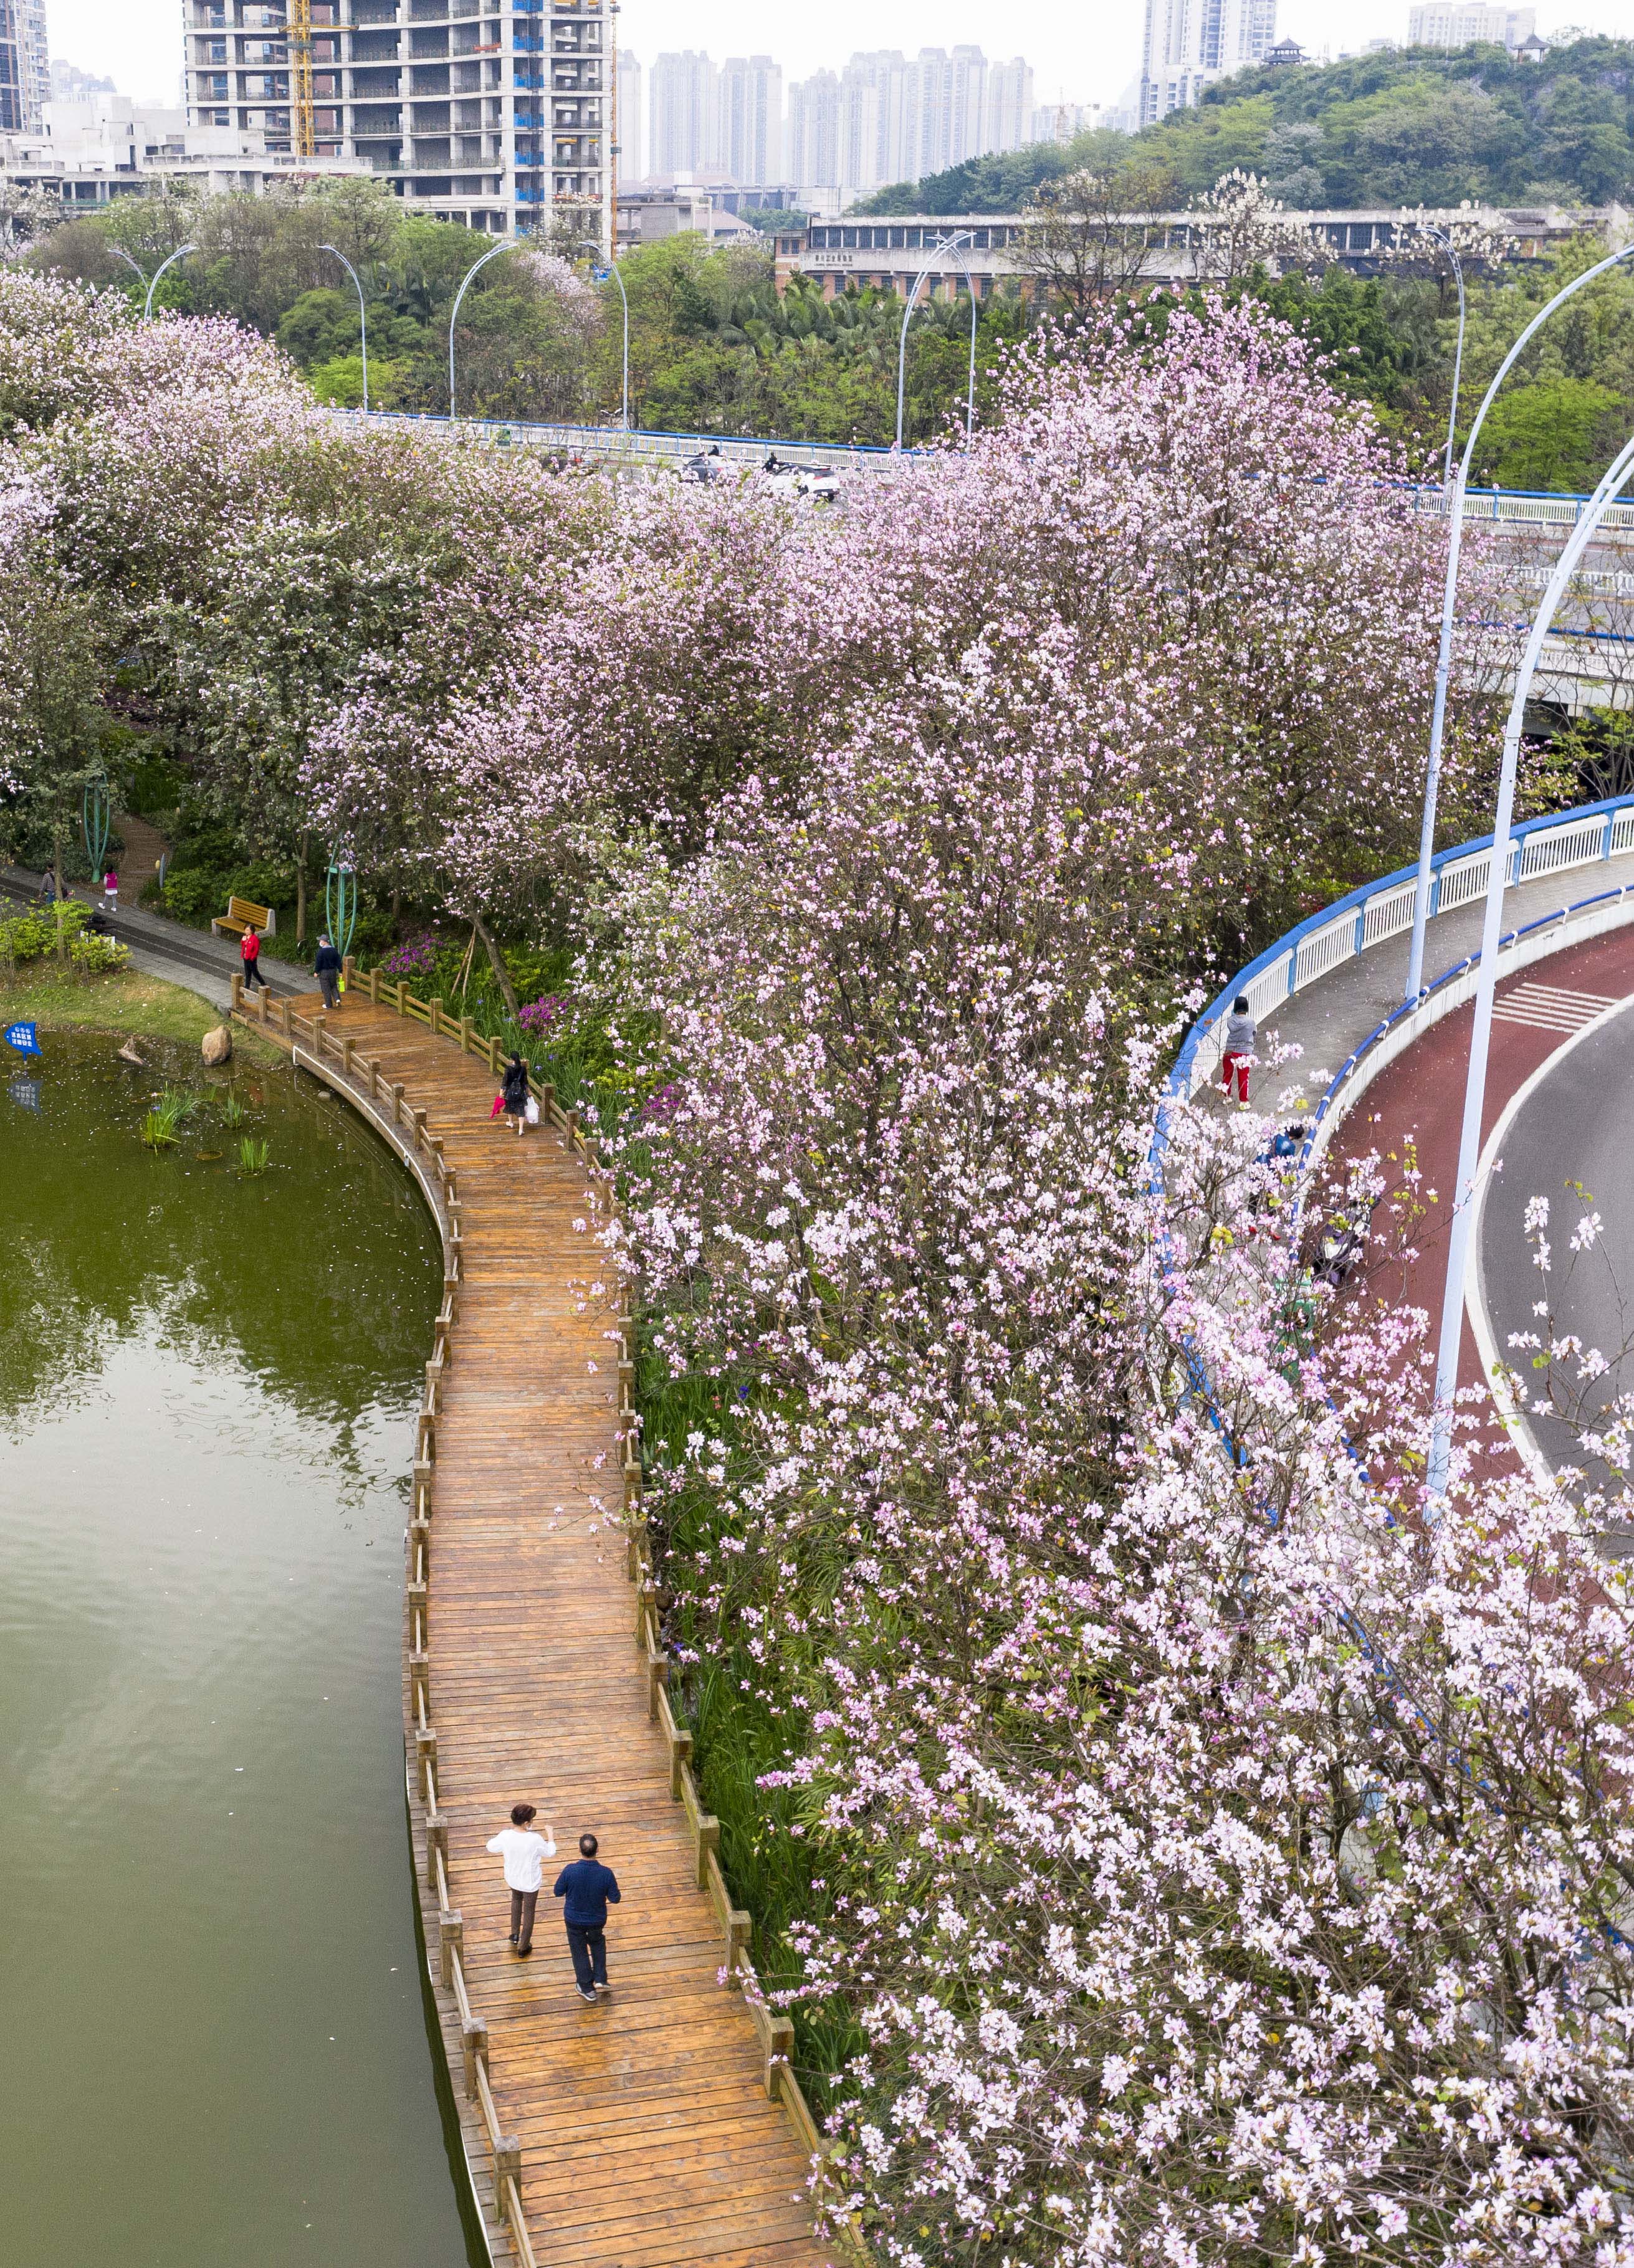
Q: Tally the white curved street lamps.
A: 10